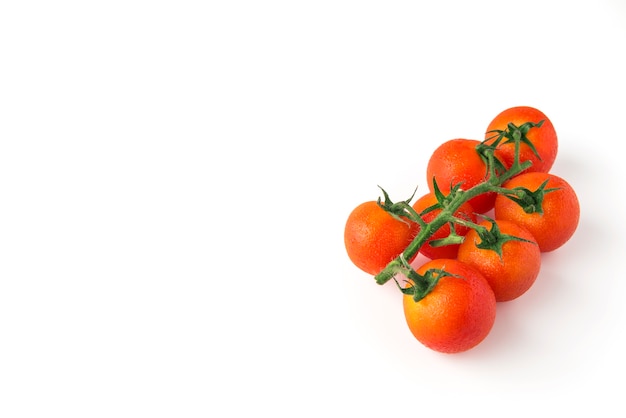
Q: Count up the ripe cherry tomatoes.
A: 7